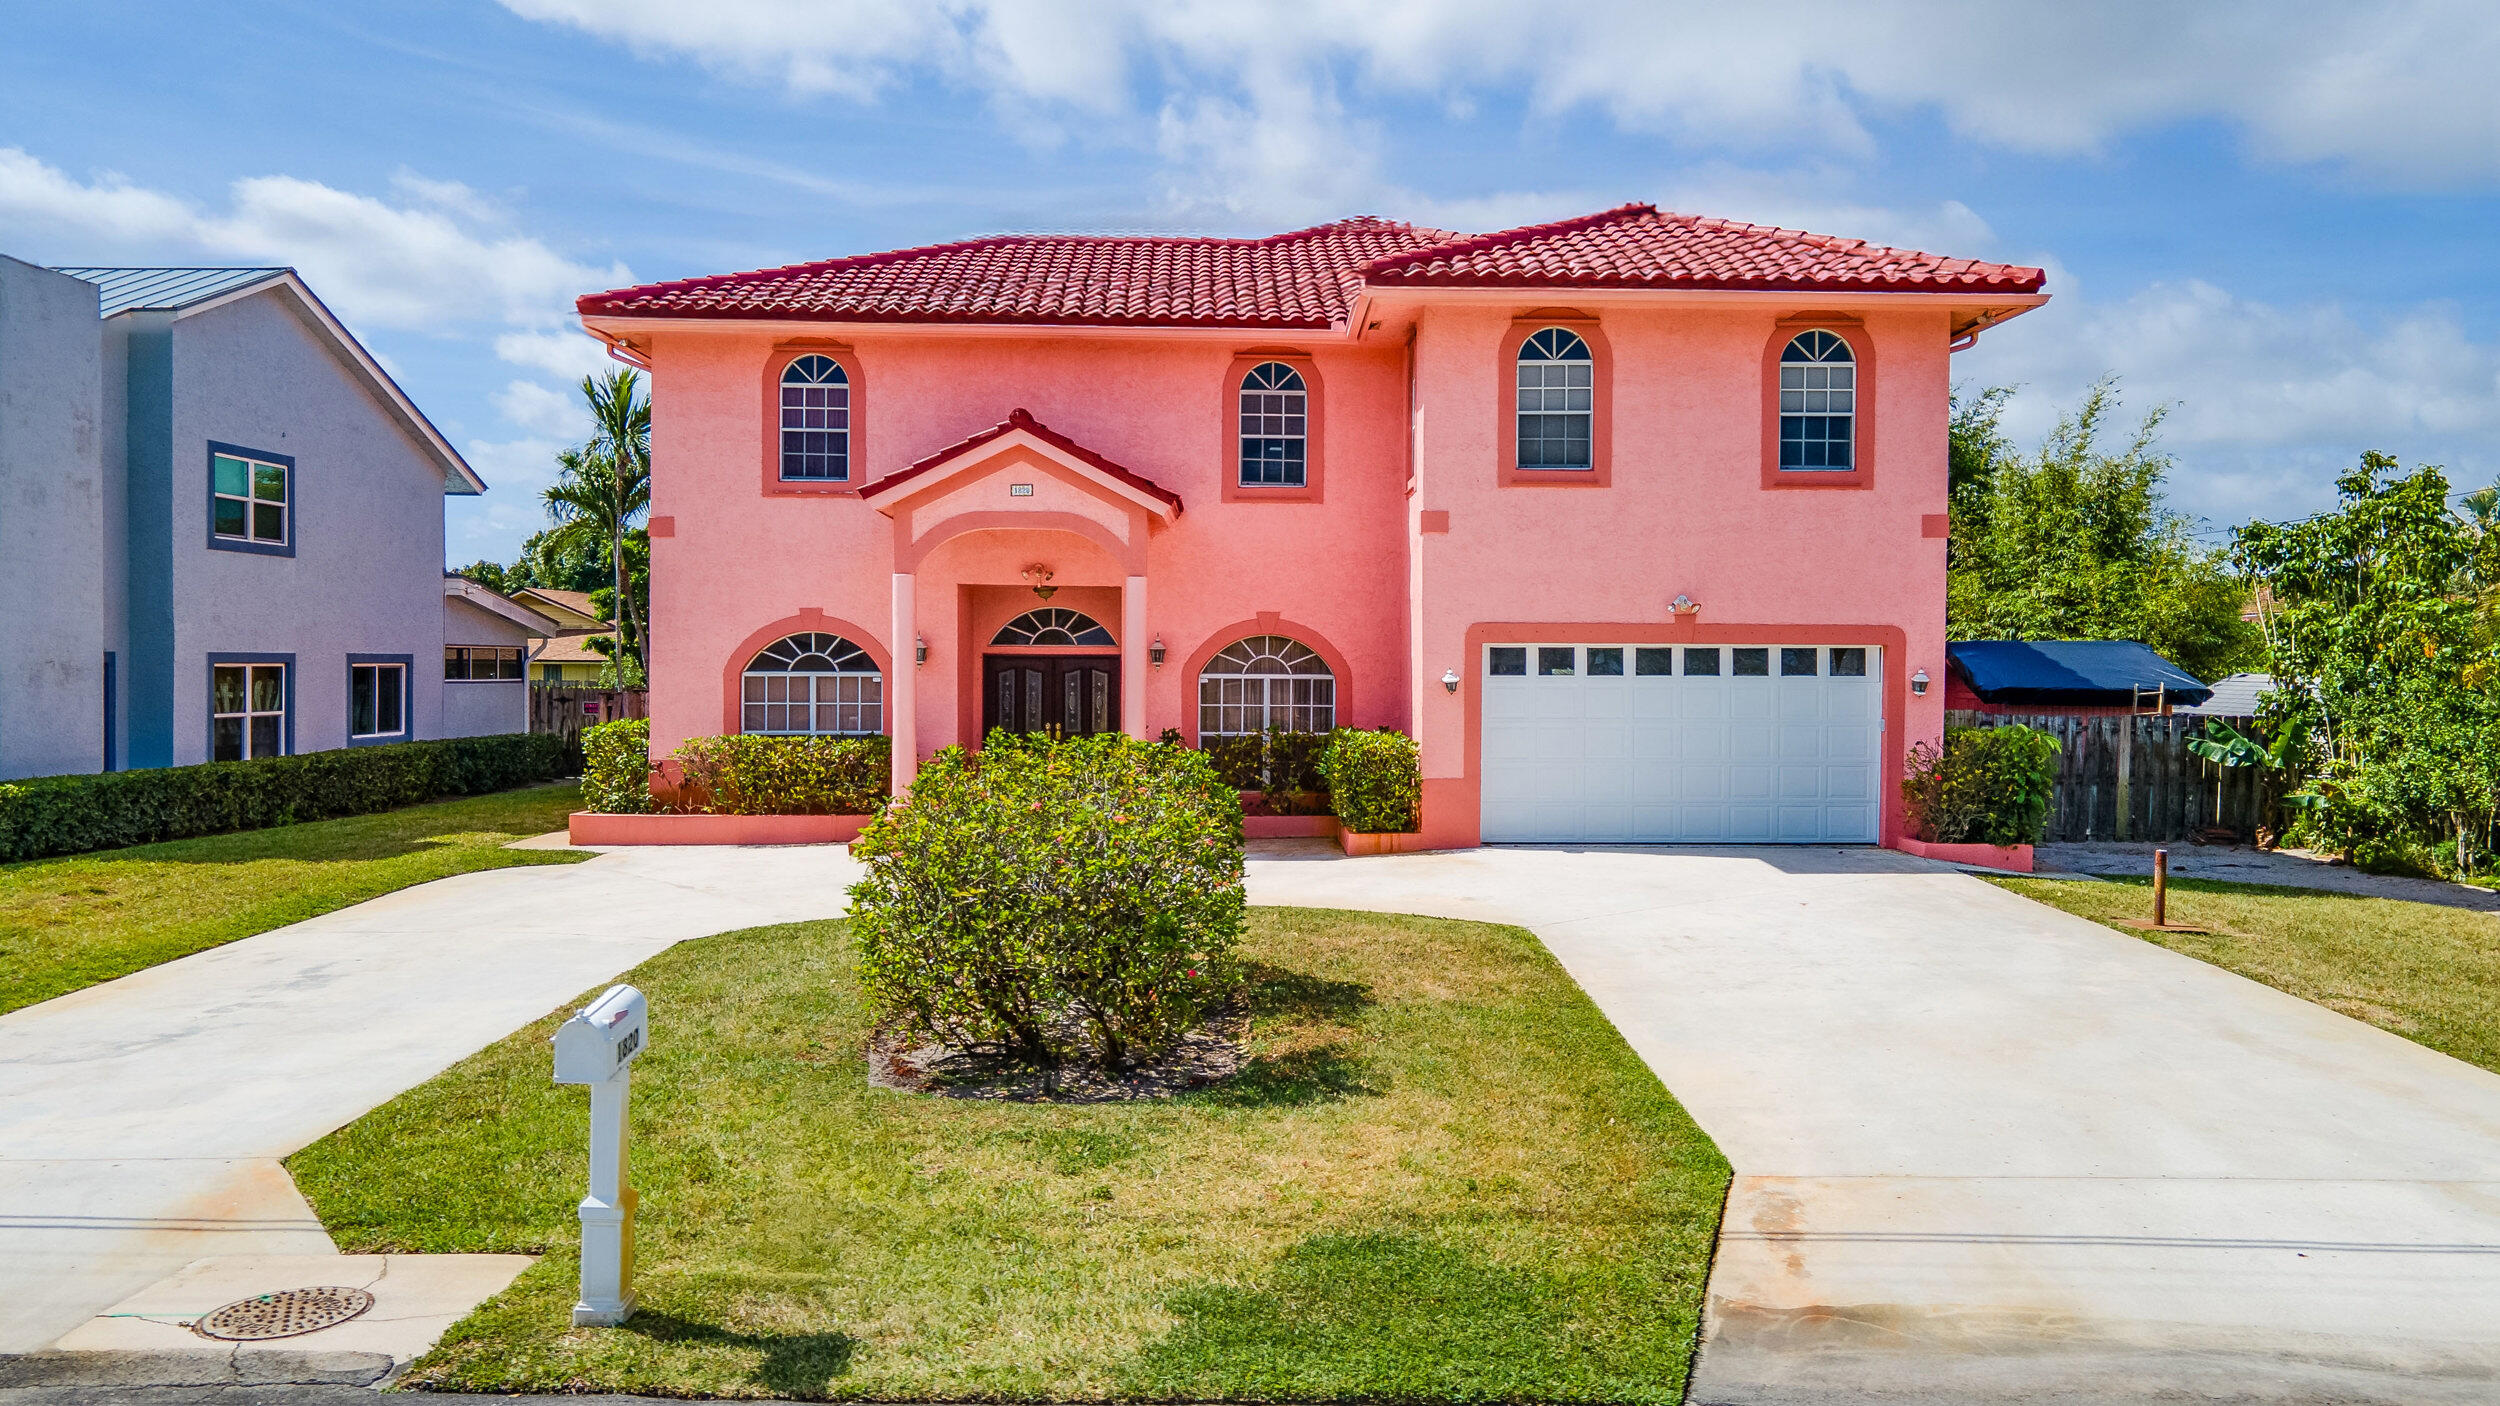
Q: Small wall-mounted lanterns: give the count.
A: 4